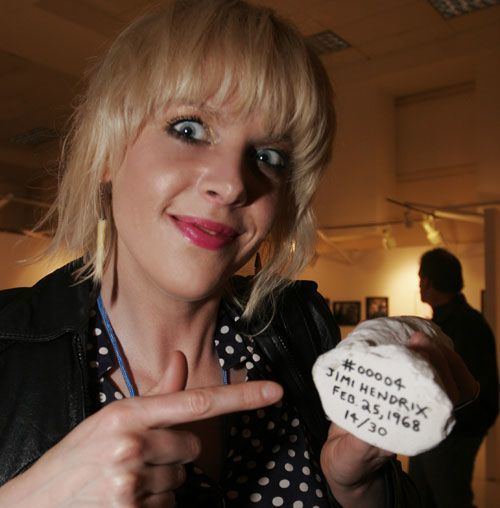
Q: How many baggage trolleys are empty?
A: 0